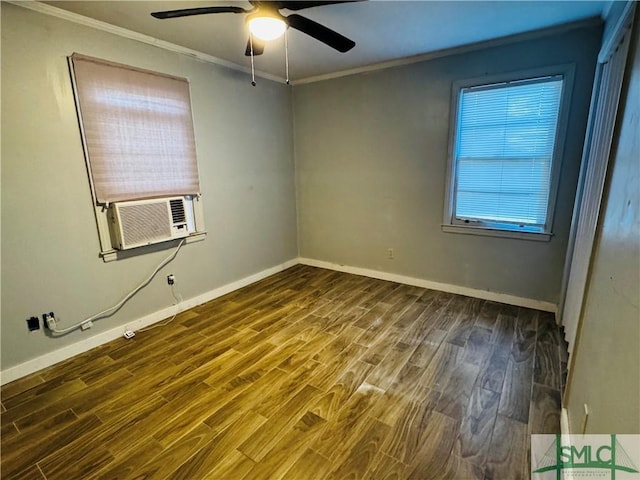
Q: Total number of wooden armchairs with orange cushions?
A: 0